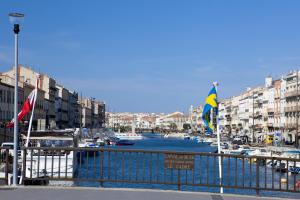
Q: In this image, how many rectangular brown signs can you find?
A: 1